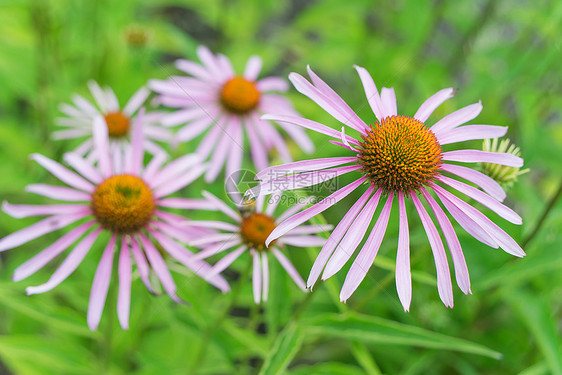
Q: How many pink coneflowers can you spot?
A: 5